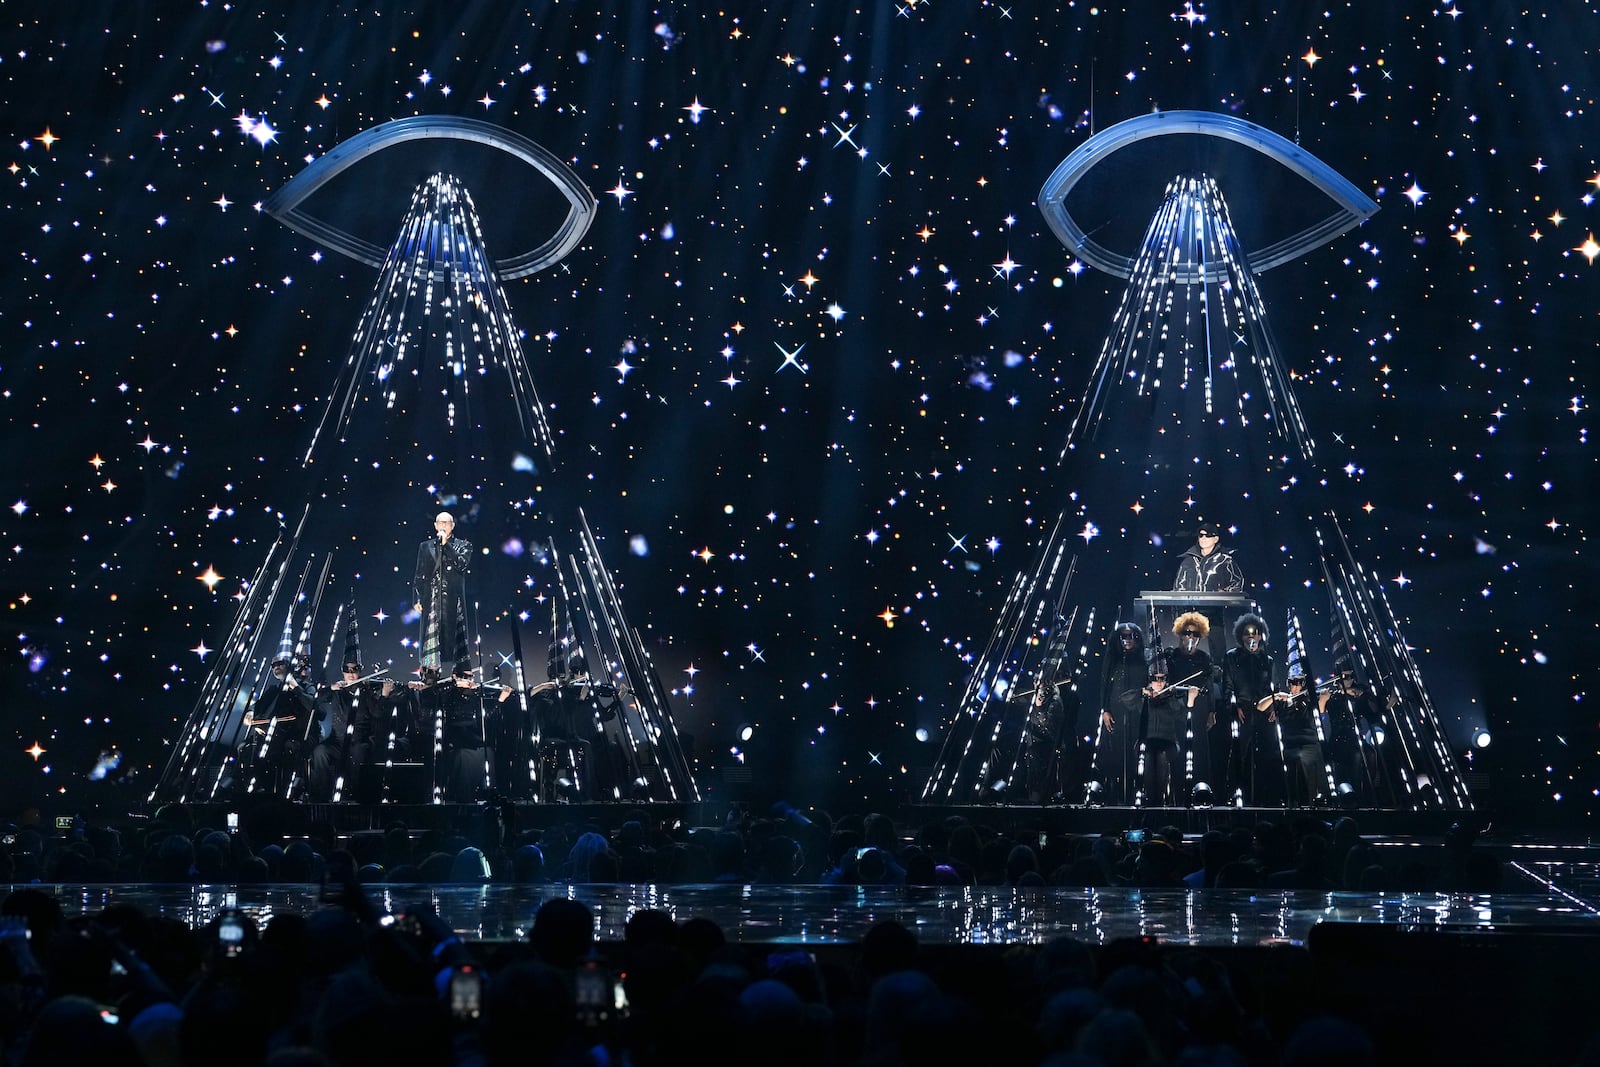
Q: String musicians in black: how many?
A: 11